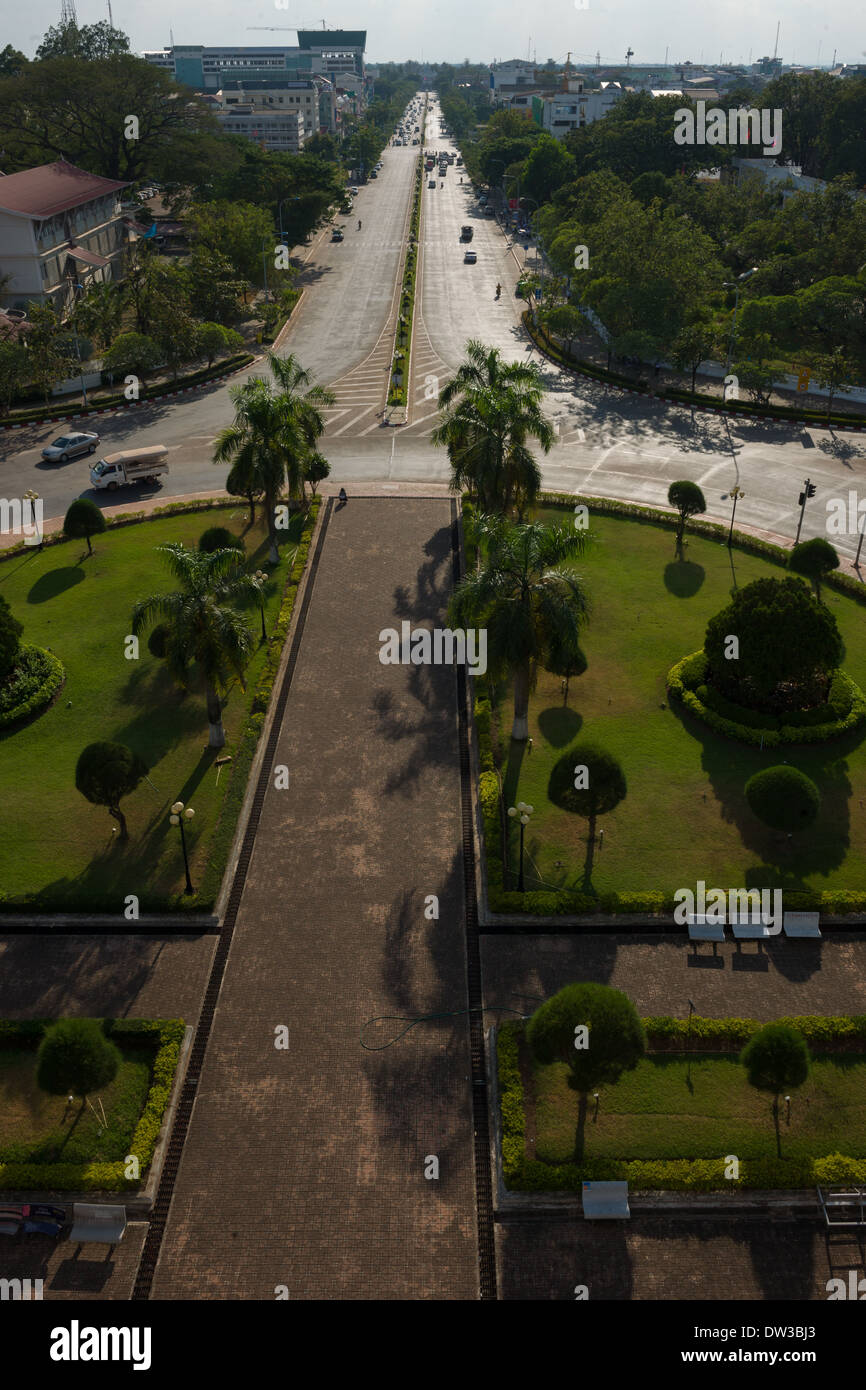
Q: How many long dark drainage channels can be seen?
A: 2